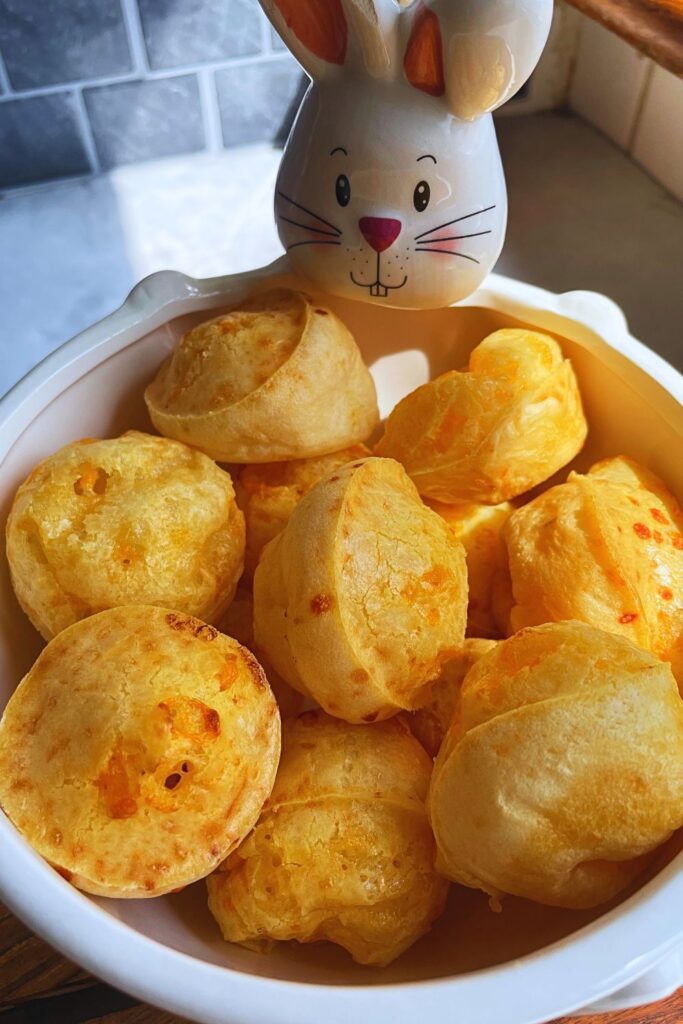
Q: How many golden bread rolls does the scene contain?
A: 11